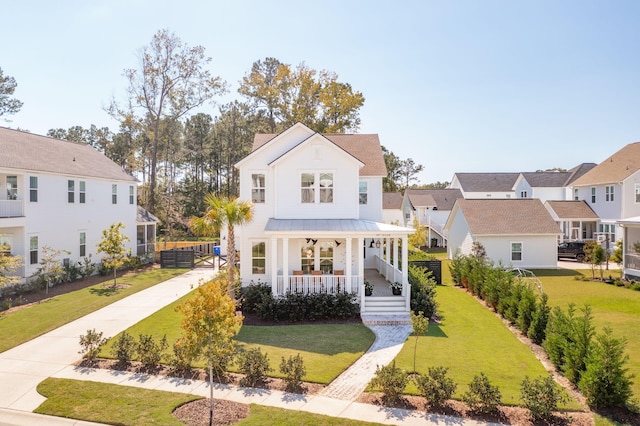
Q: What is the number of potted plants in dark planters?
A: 2